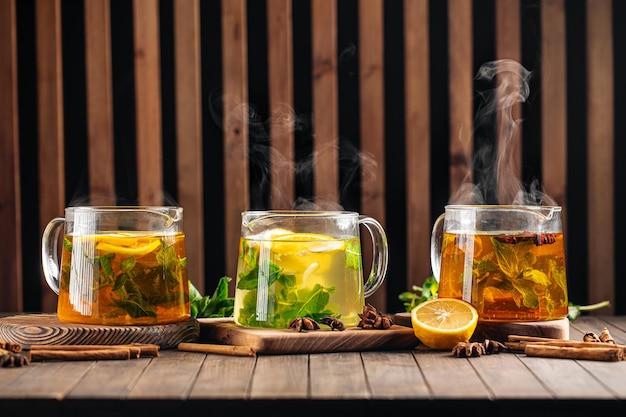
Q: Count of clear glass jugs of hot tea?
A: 3